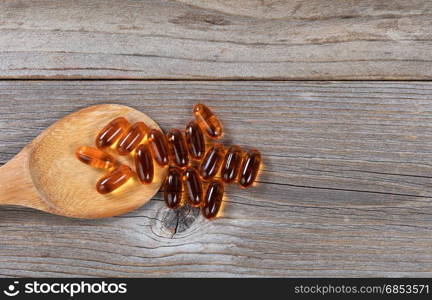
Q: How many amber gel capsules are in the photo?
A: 15